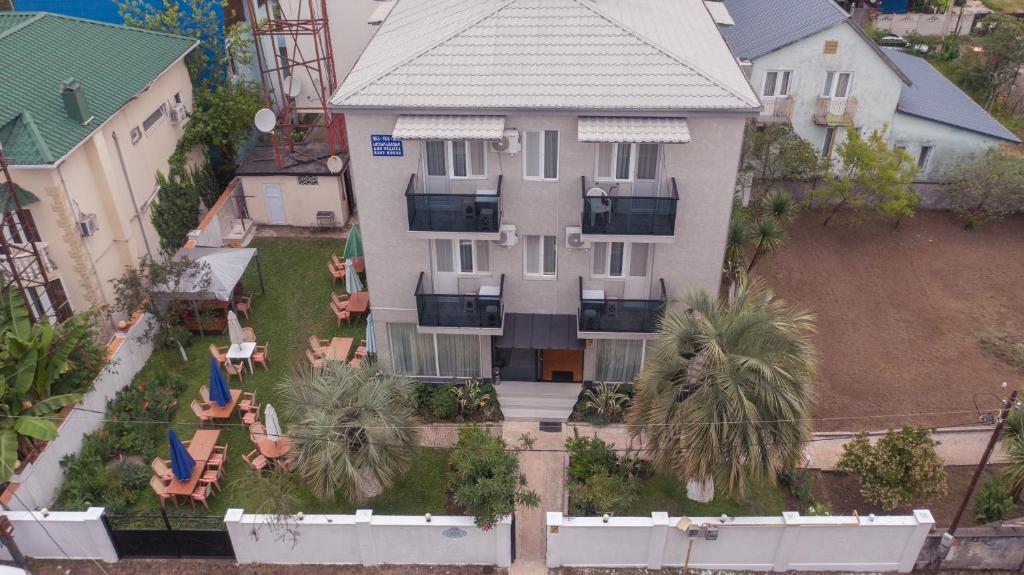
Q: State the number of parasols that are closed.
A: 7